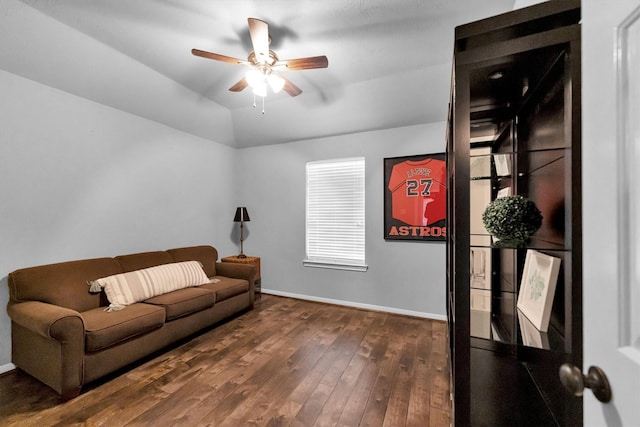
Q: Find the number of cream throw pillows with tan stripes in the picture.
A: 1